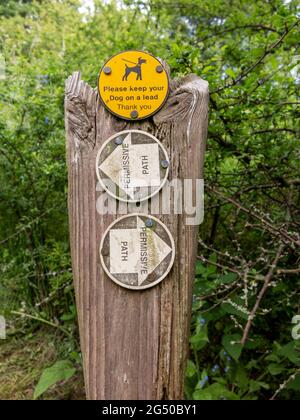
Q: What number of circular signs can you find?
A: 3